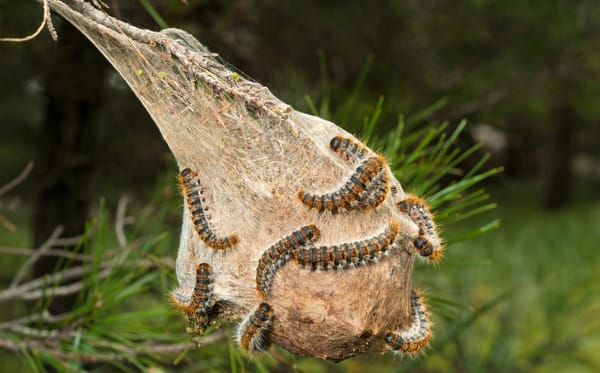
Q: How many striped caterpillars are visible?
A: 9